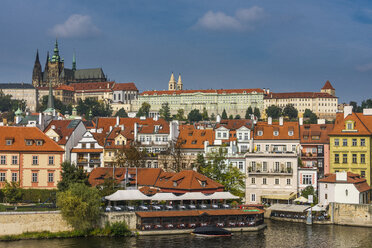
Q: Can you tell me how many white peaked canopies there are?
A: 4